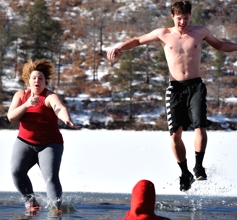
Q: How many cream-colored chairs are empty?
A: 0